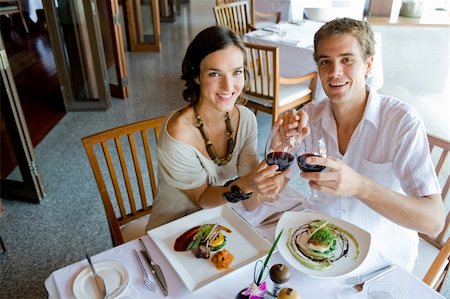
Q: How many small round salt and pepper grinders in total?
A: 2